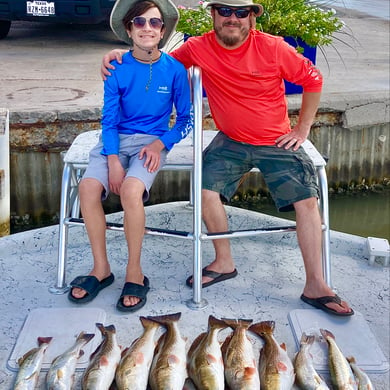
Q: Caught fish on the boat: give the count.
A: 11